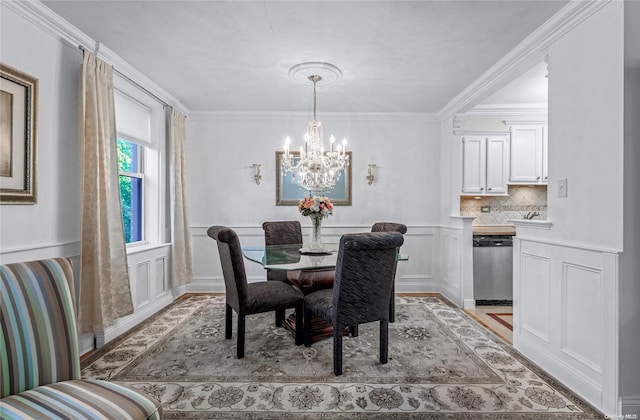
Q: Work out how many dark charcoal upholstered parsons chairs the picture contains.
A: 4